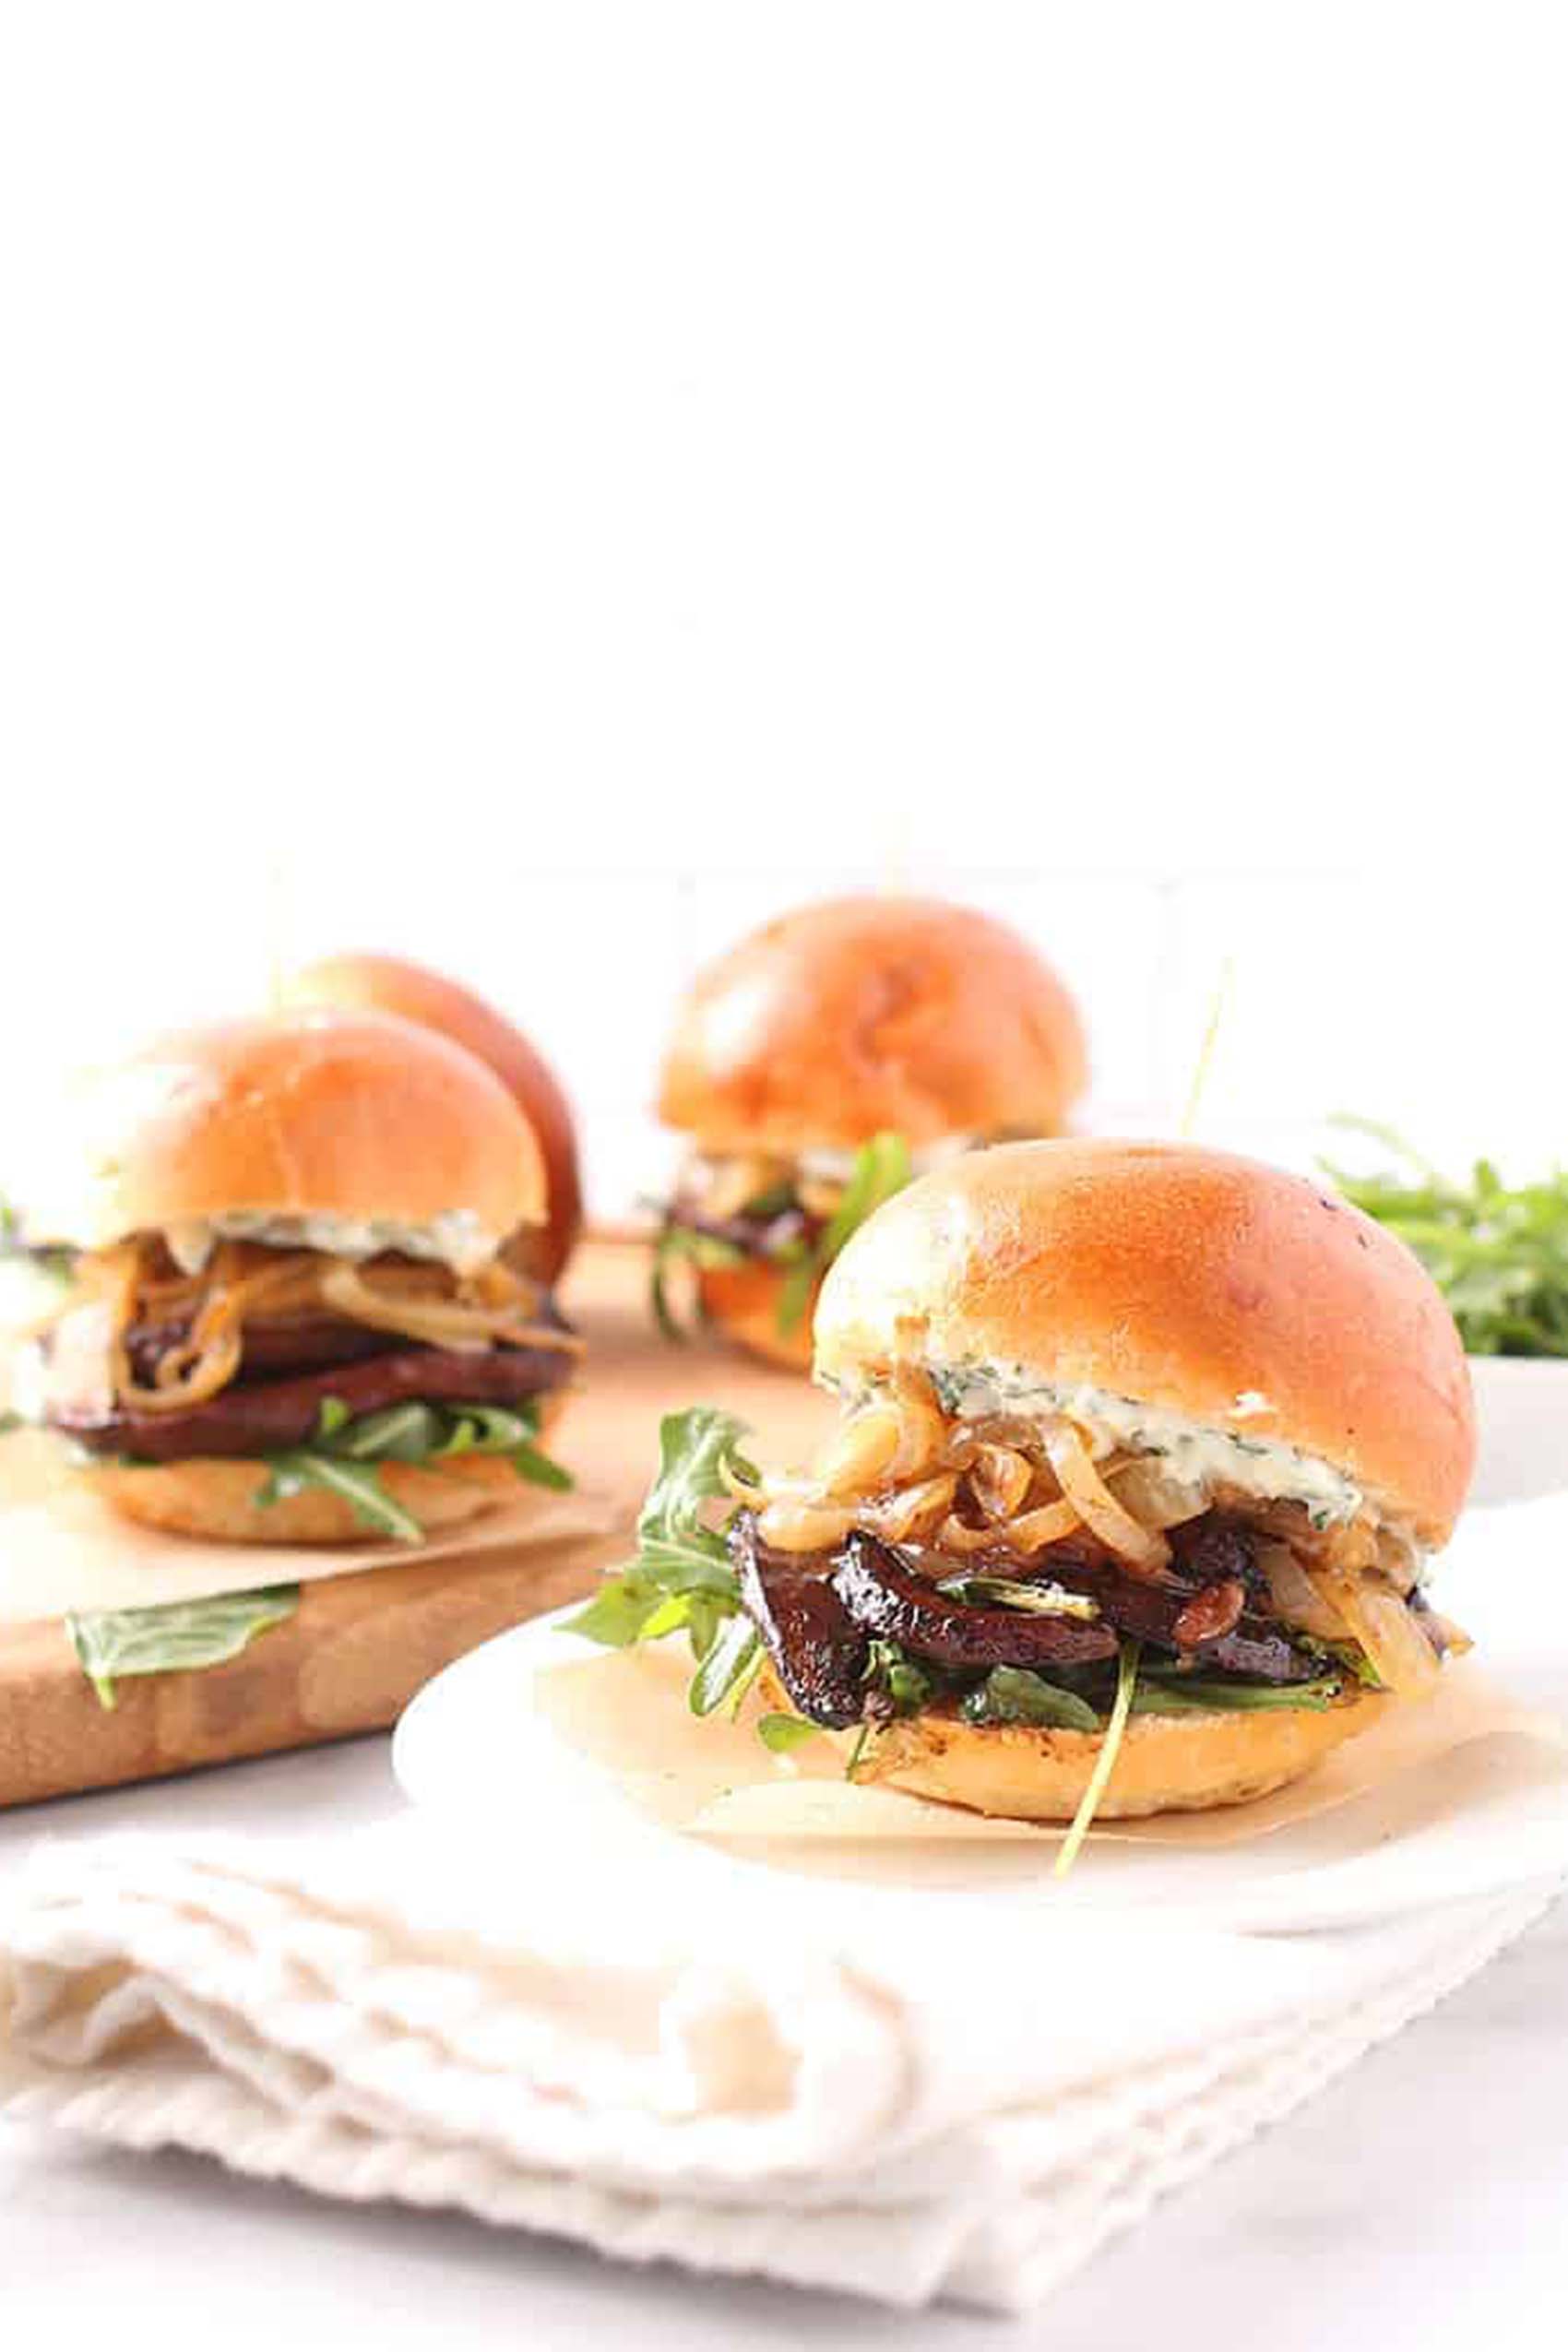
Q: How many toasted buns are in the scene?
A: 4